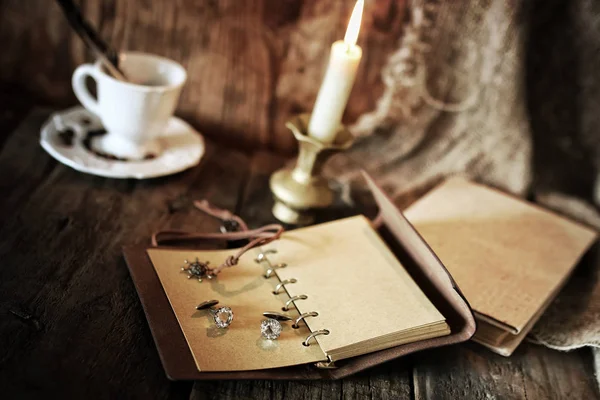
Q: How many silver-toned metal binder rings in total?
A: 6